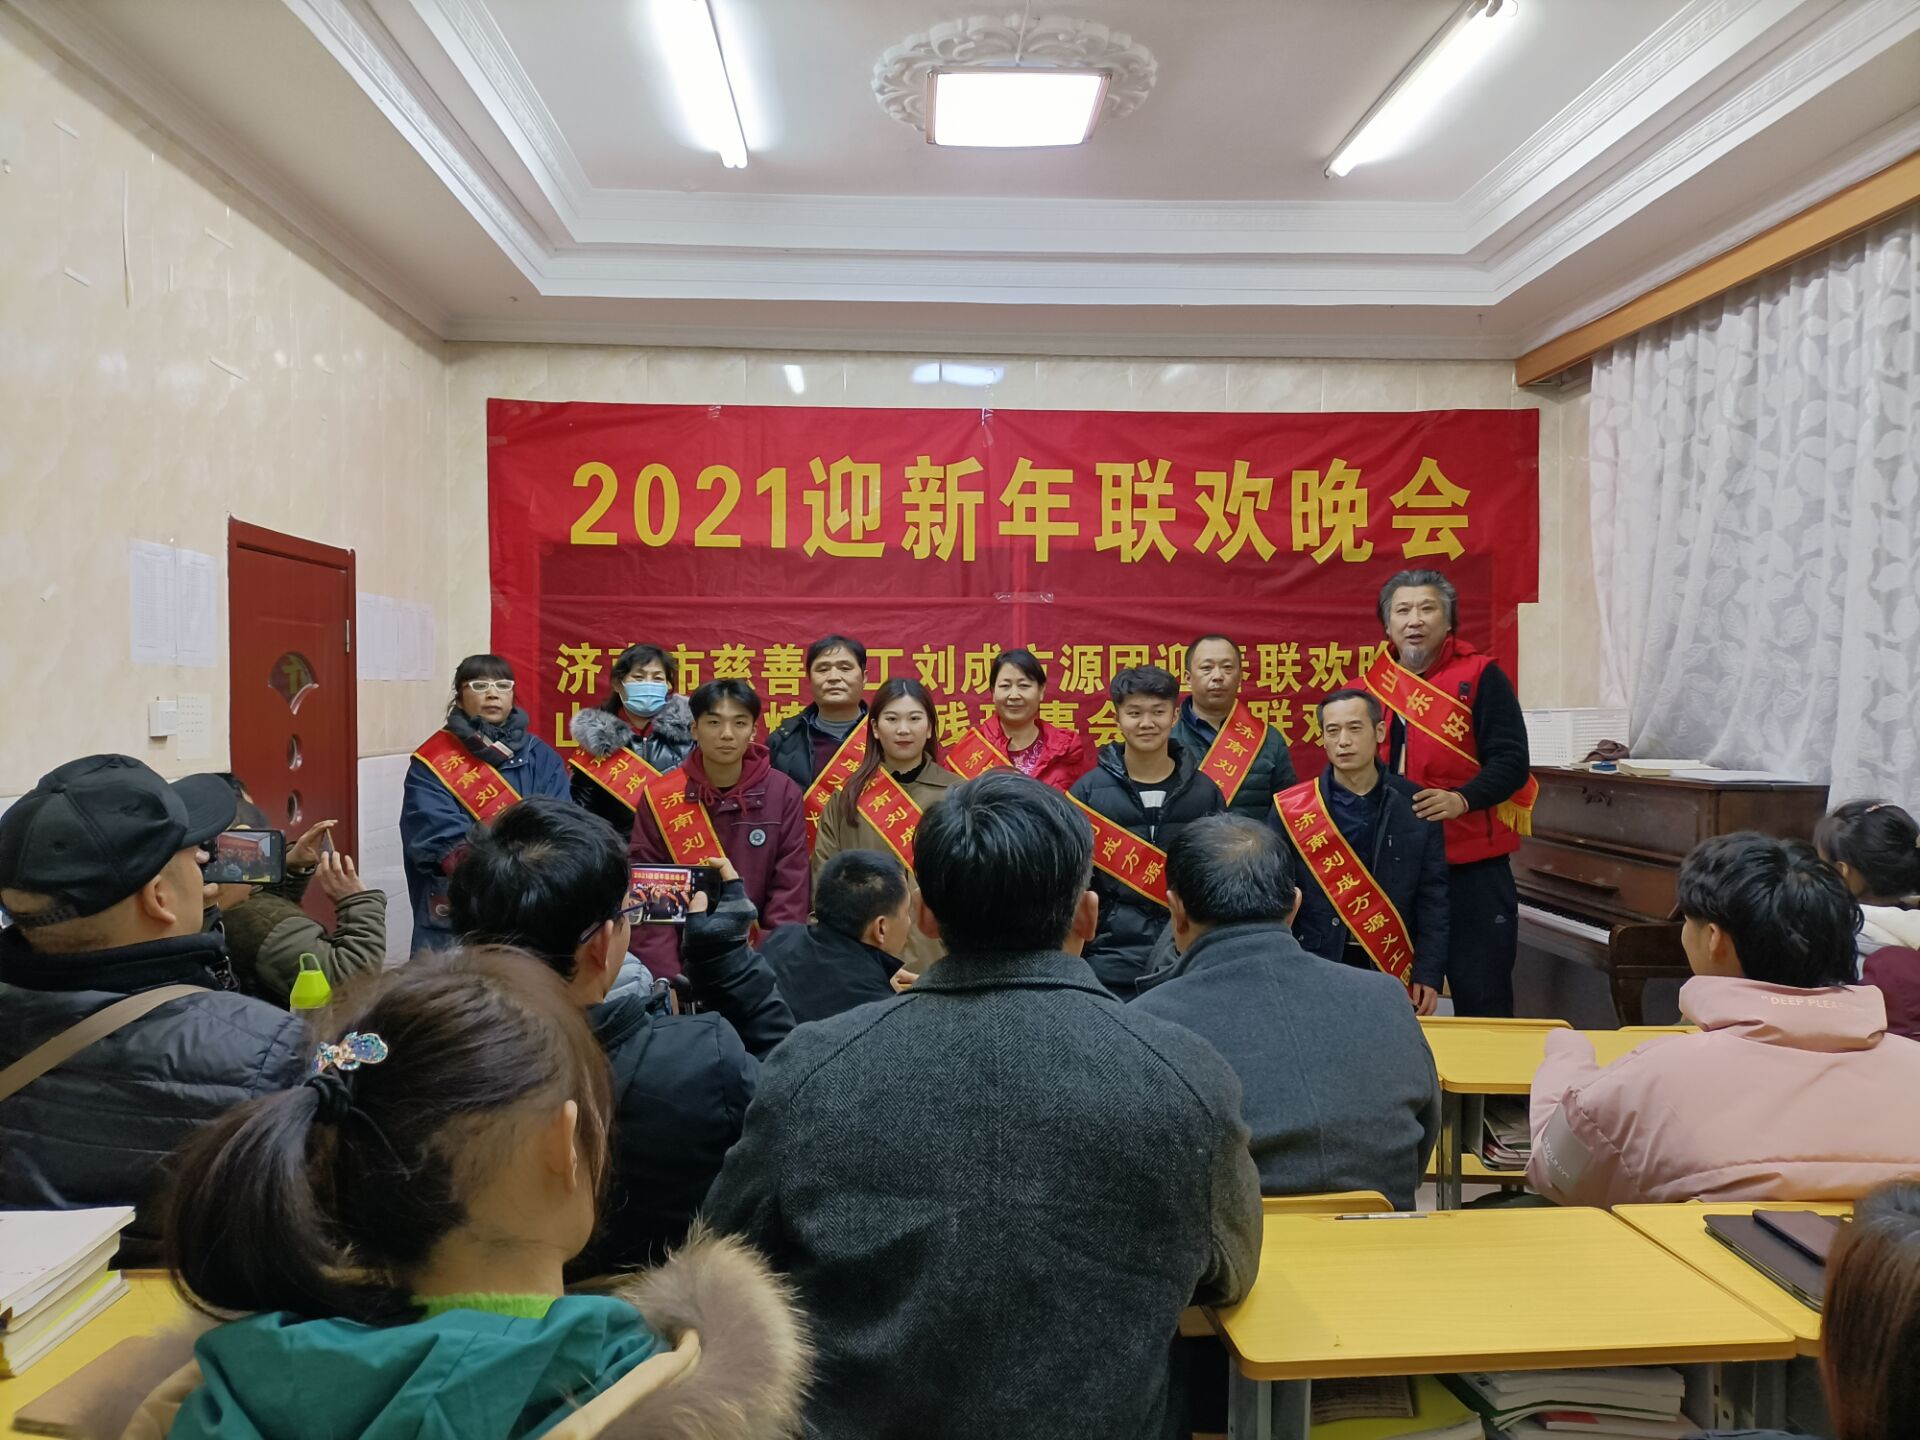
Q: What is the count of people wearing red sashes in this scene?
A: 10